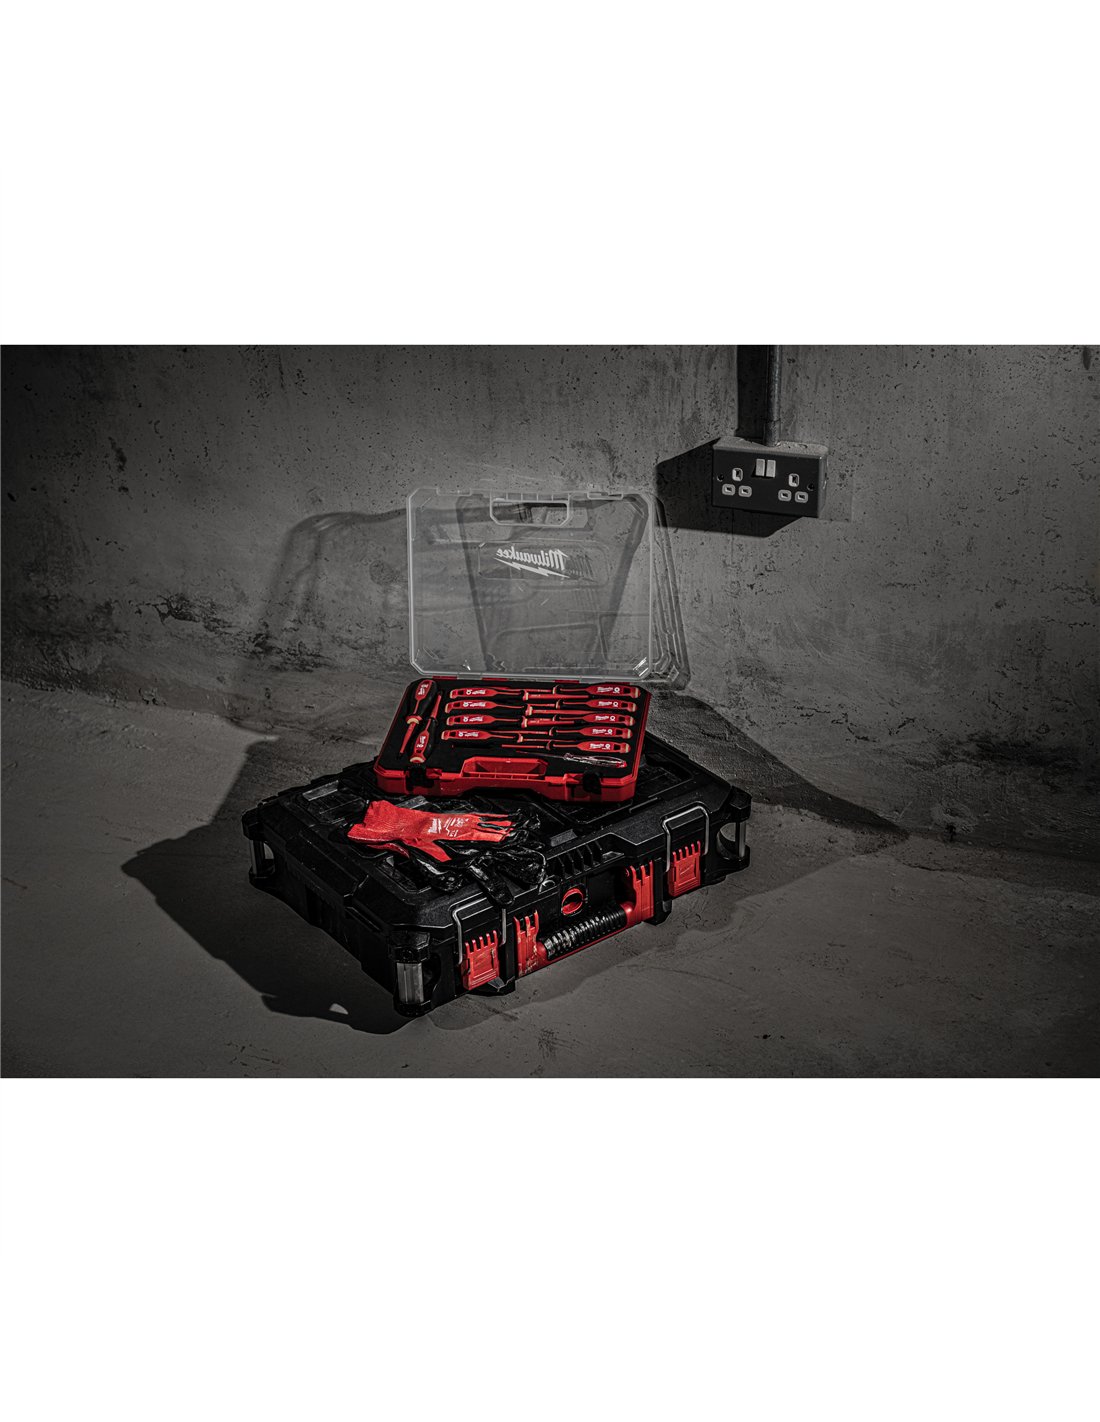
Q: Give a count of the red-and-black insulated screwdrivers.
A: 11